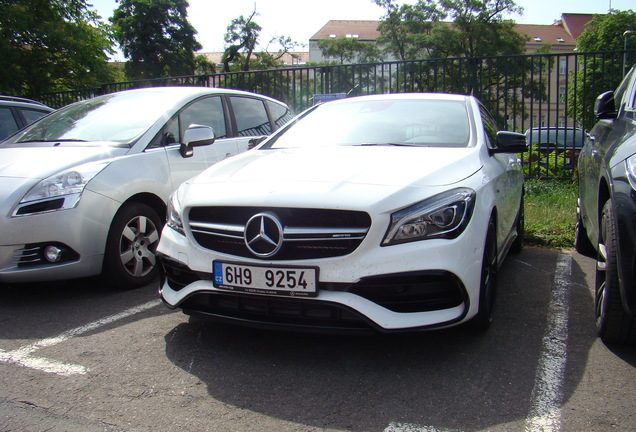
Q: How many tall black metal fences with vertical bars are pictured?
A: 1